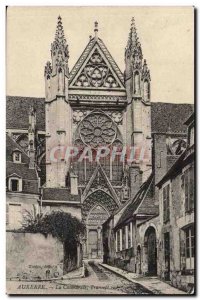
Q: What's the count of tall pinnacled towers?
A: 2